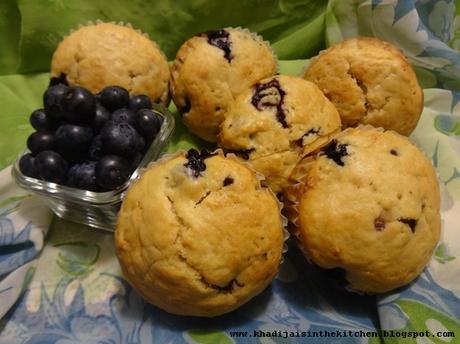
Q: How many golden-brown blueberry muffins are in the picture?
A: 6